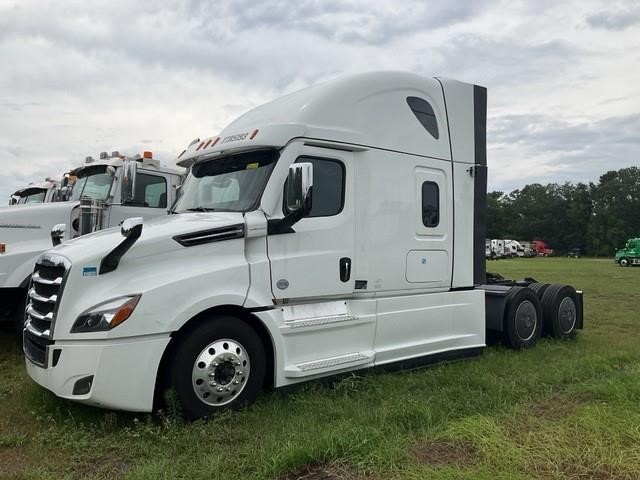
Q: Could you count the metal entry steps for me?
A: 2